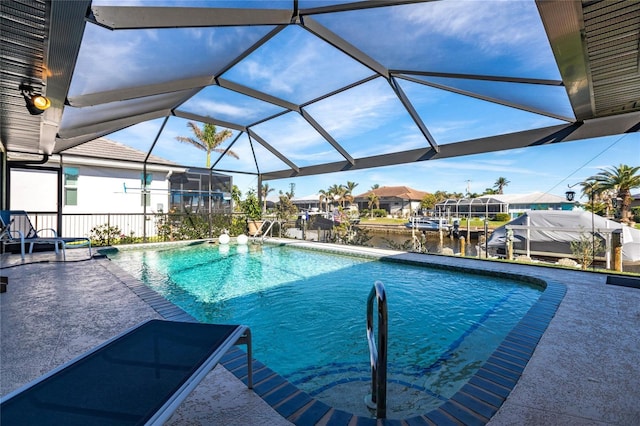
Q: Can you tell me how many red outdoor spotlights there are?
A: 0